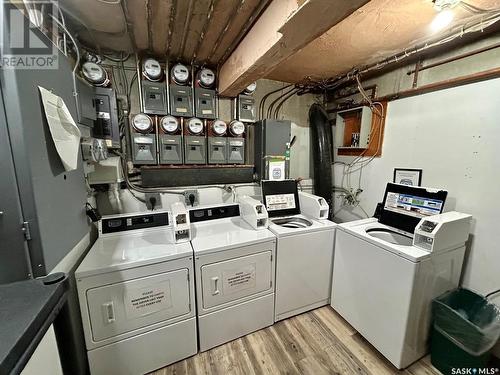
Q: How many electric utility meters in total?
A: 10